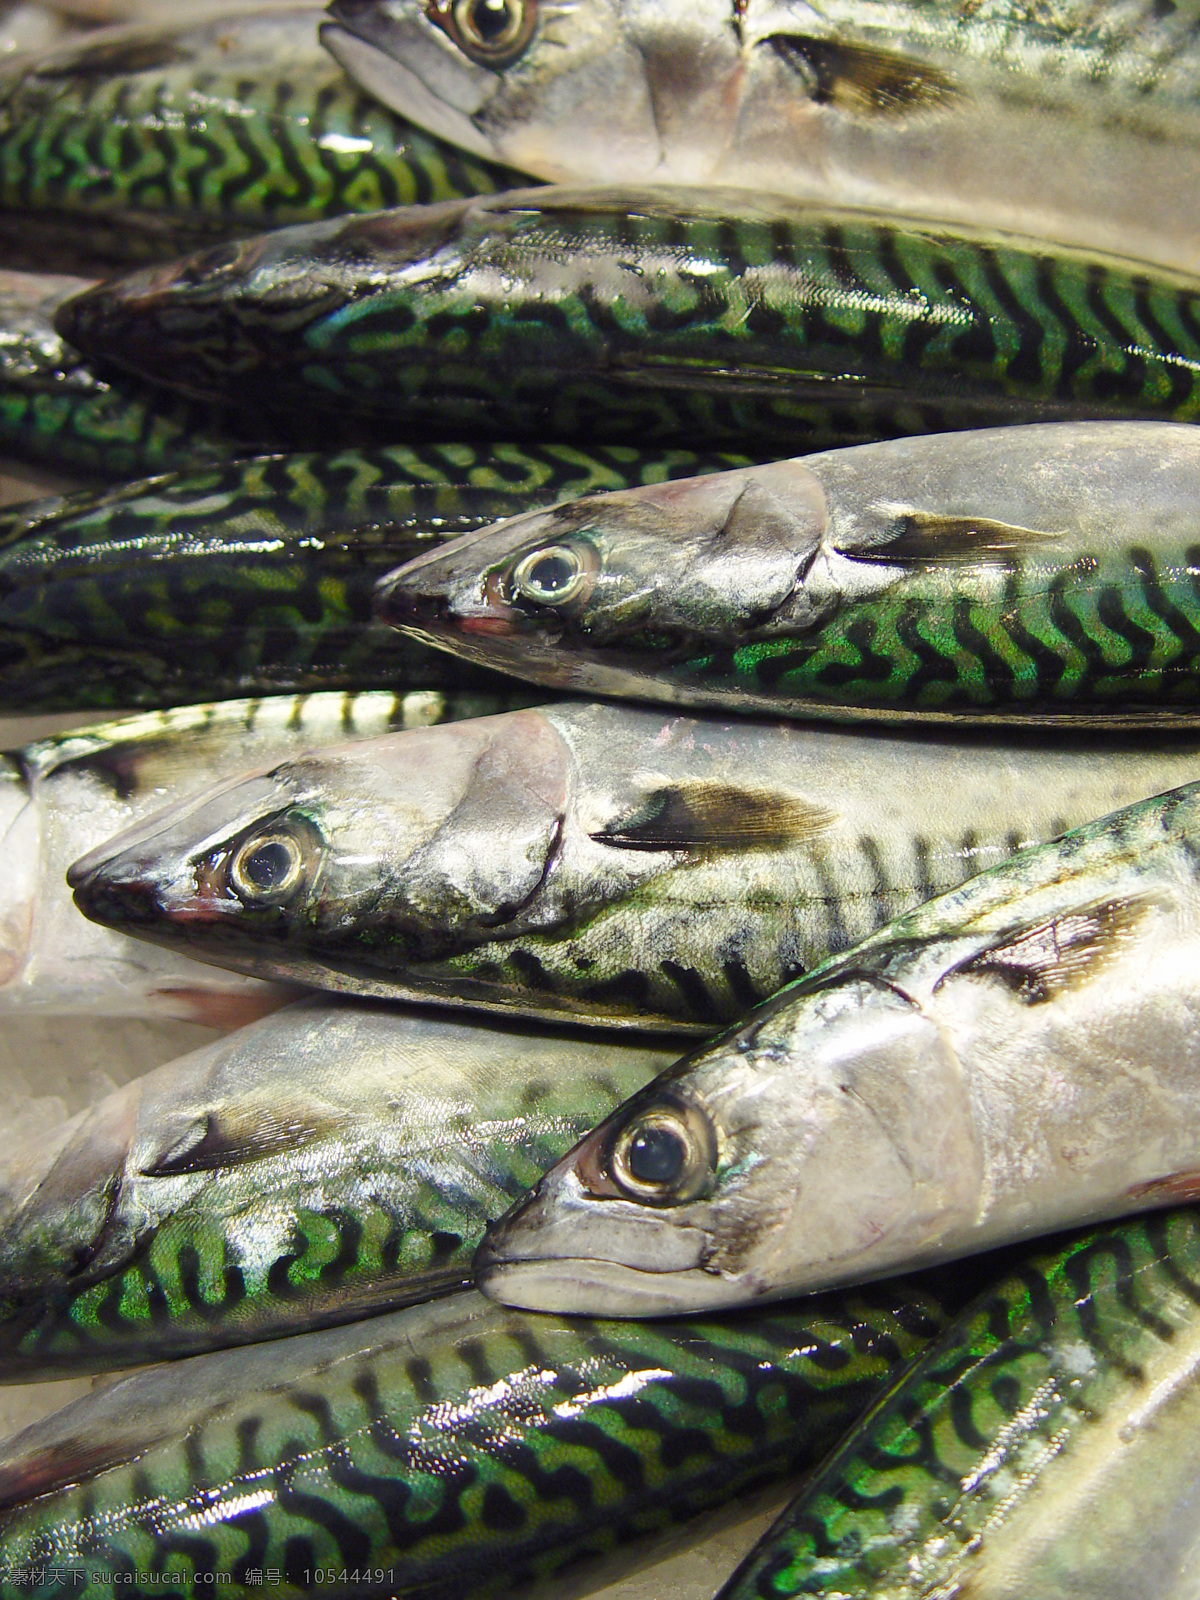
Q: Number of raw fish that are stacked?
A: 12